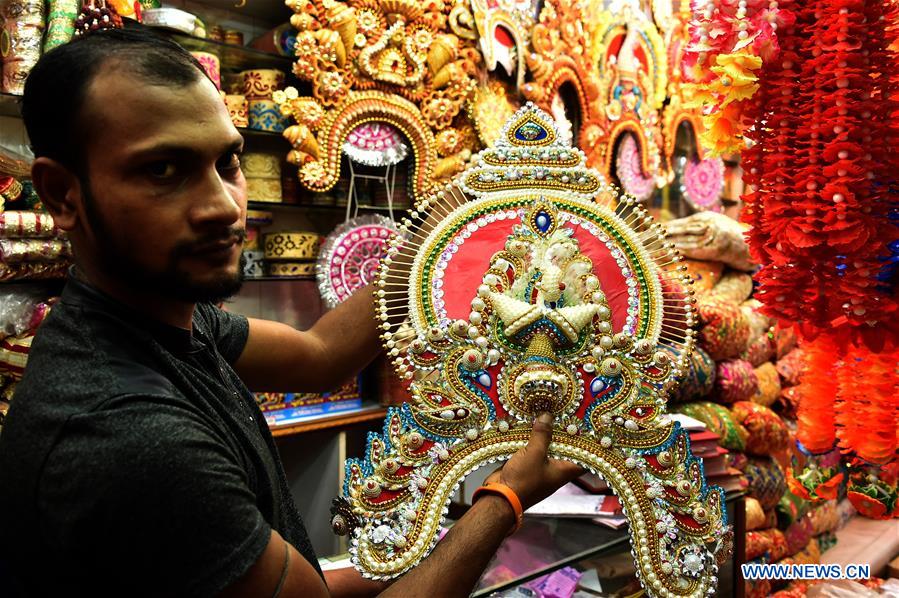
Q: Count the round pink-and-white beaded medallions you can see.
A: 4